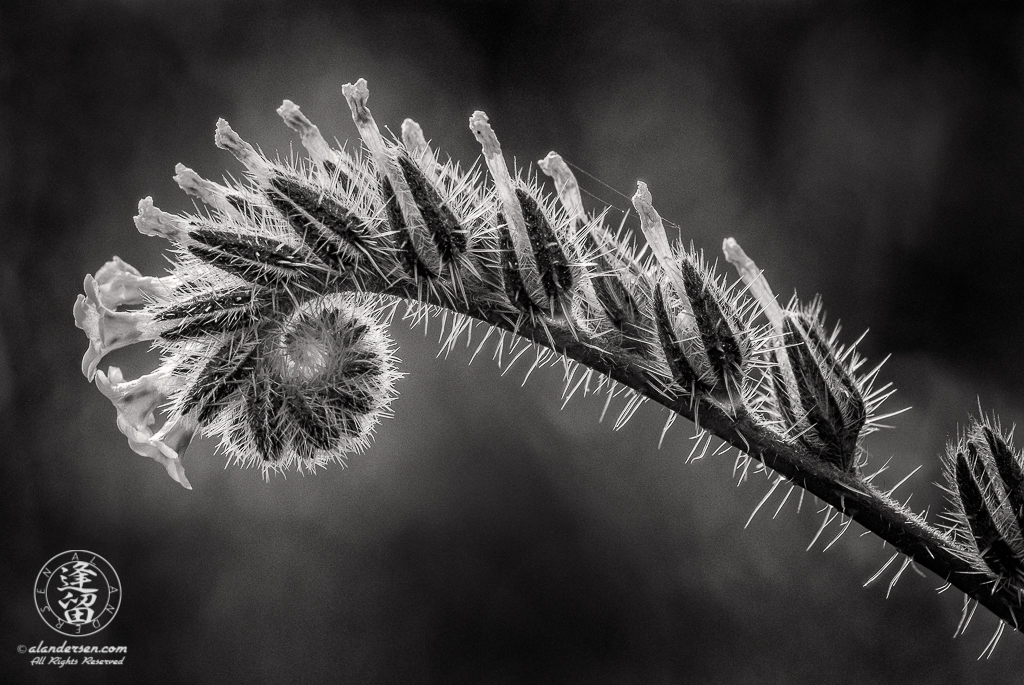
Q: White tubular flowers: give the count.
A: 14